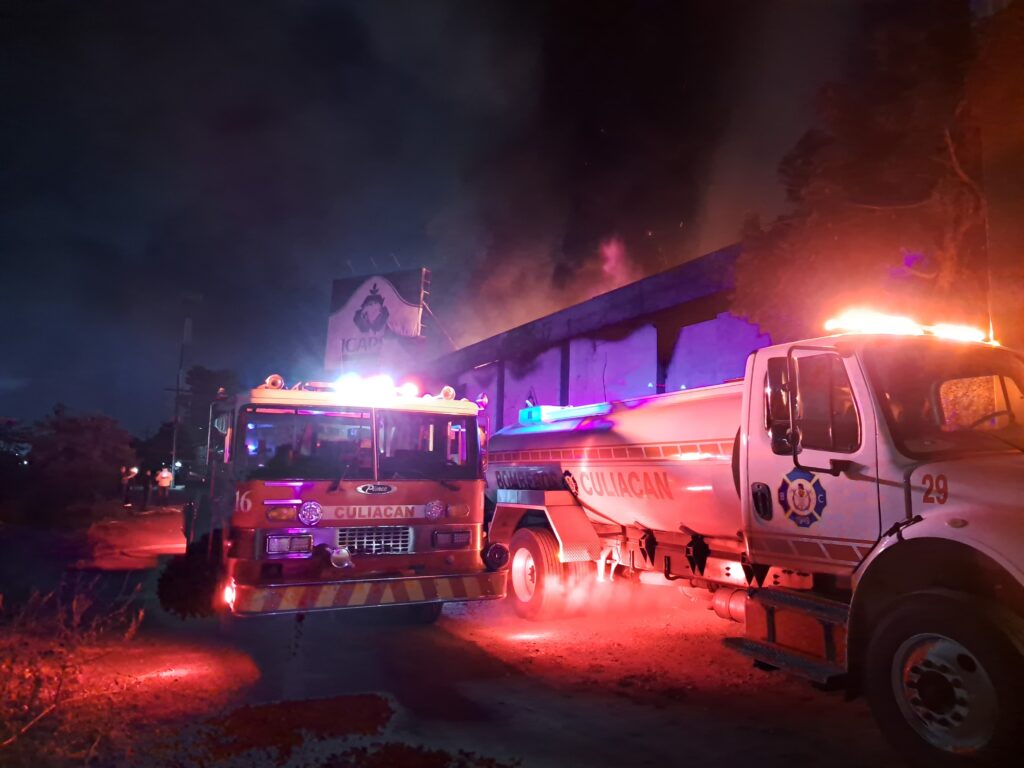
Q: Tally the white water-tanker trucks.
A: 1